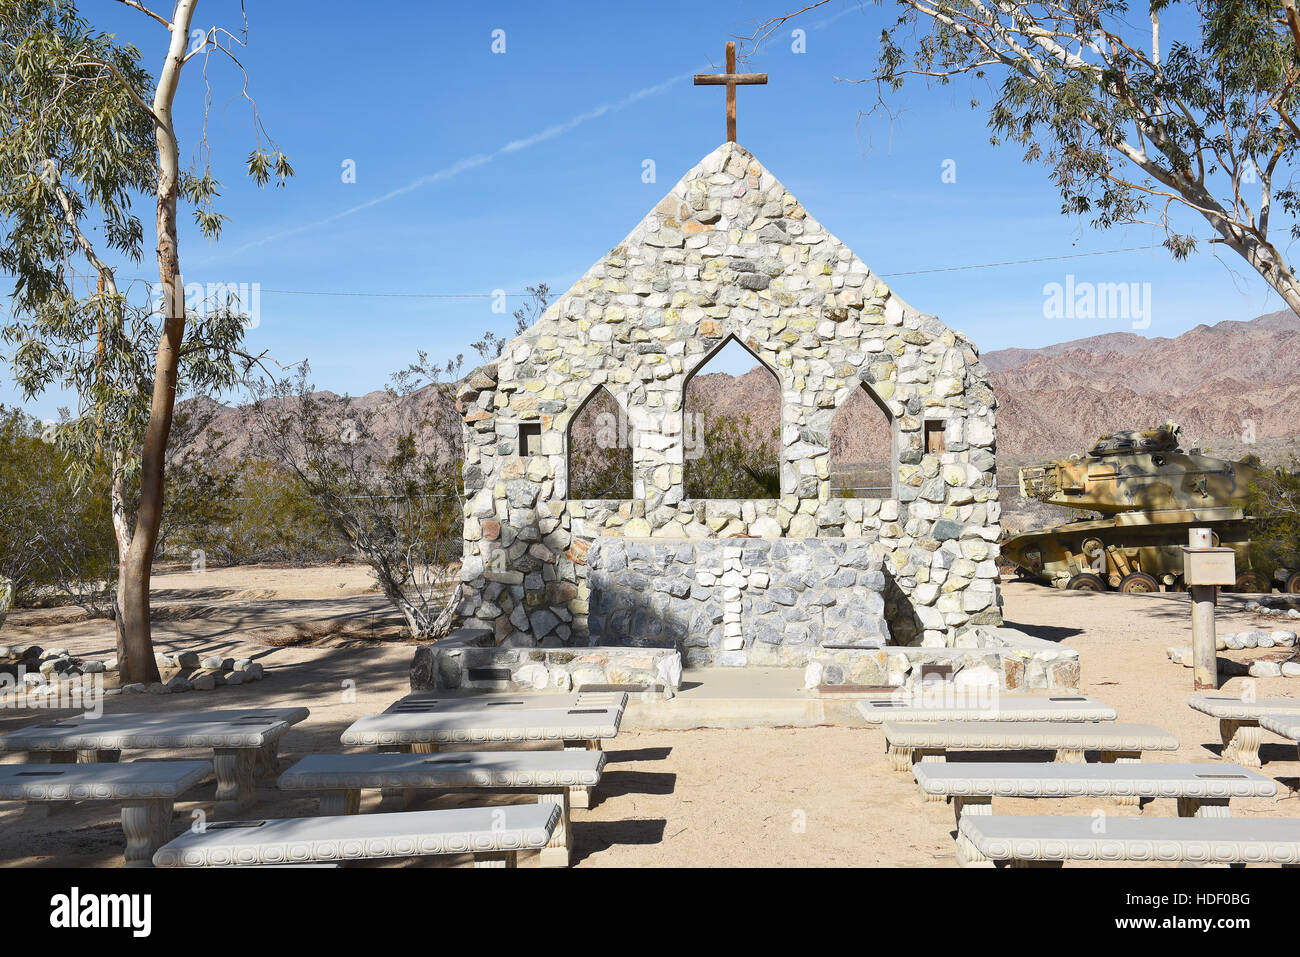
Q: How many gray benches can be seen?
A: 13